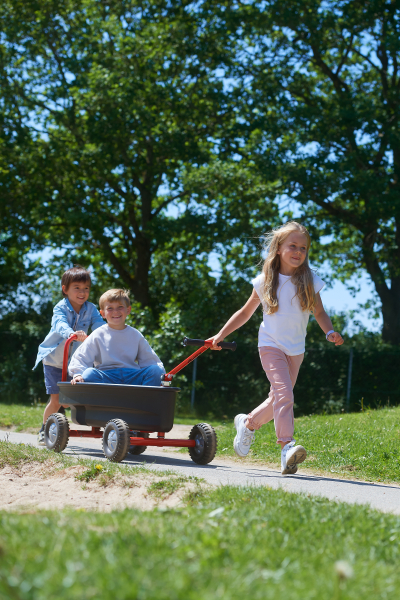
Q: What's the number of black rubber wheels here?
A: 4